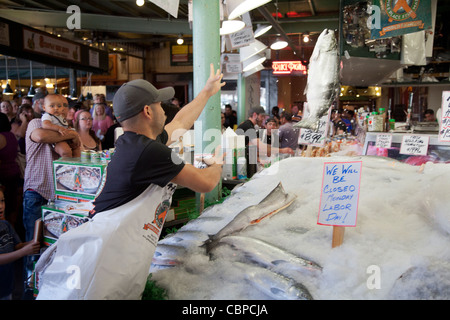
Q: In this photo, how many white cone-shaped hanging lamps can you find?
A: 7